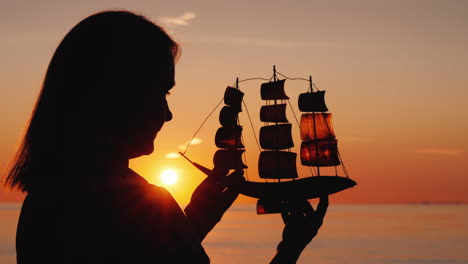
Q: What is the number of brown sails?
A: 2